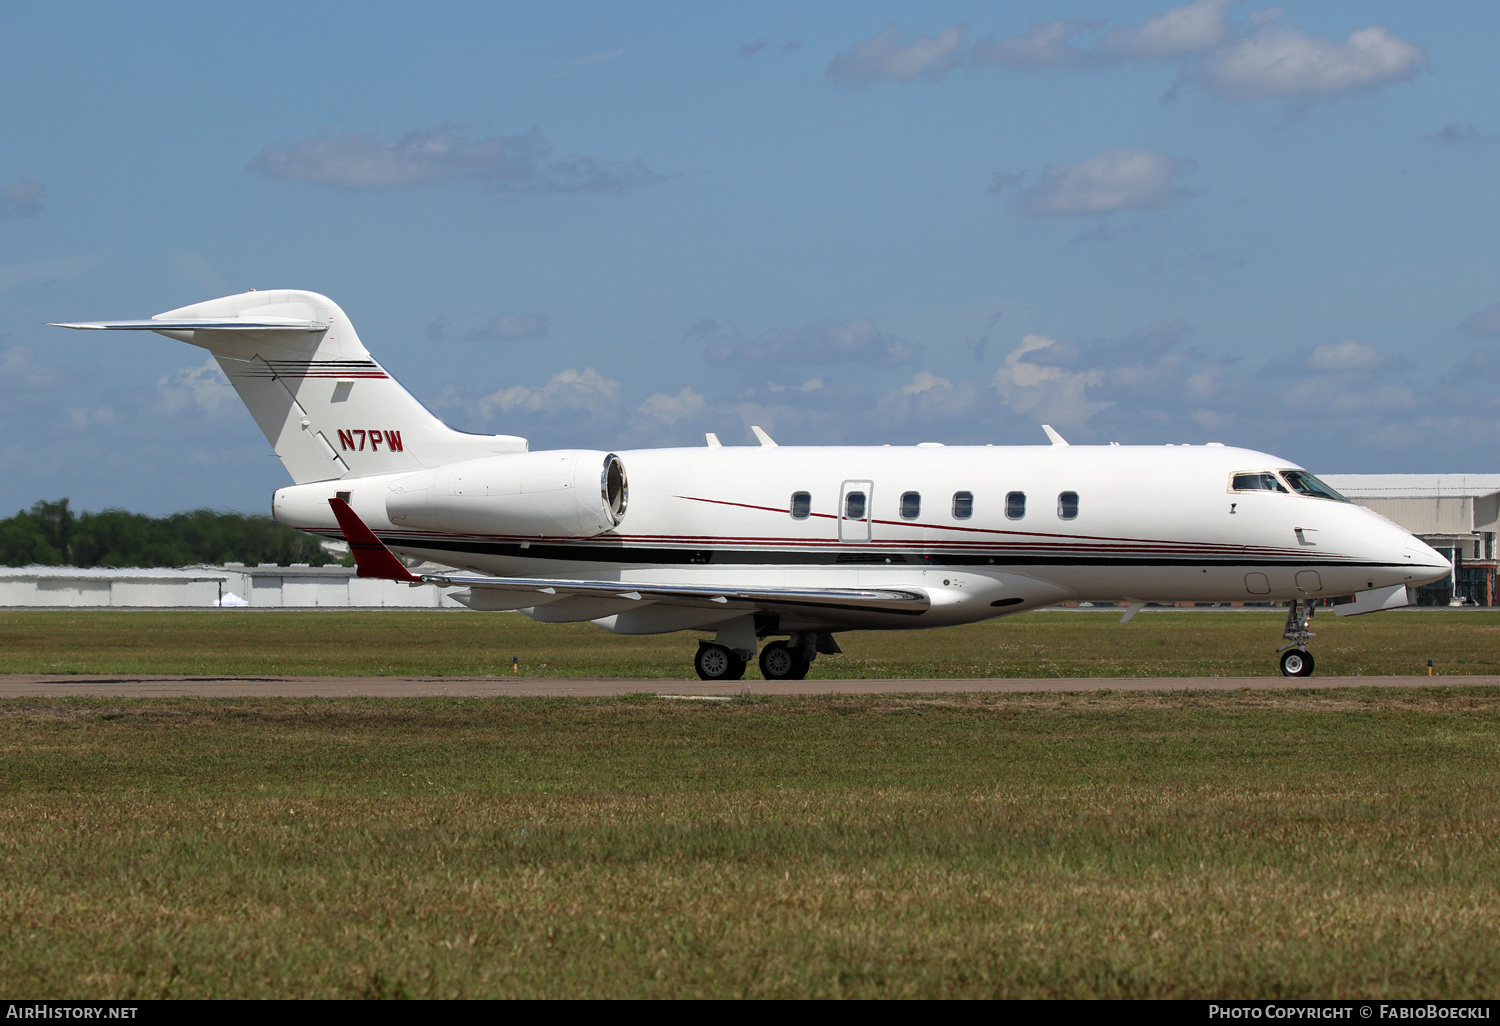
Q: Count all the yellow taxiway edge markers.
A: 2